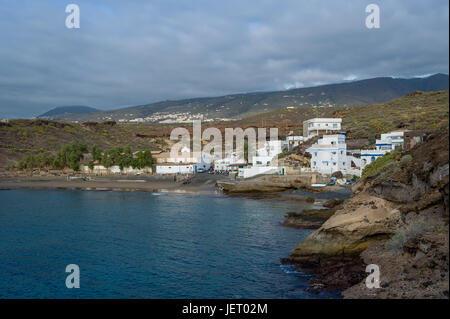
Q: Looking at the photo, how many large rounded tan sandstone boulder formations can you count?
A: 1